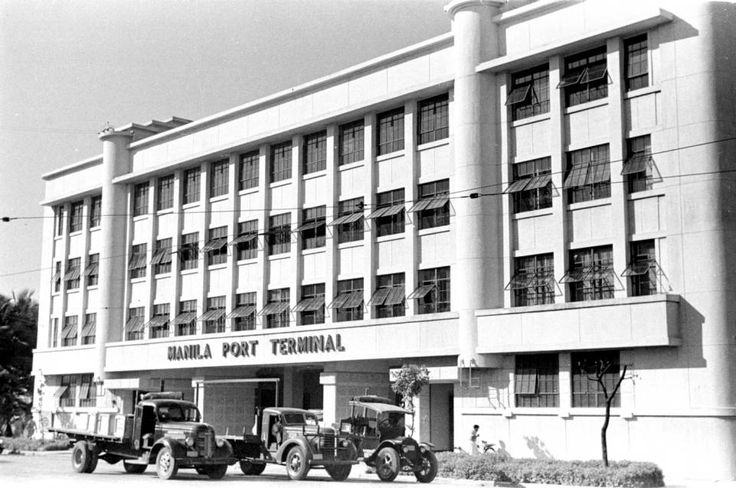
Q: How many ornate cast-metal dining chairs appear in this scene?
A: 0